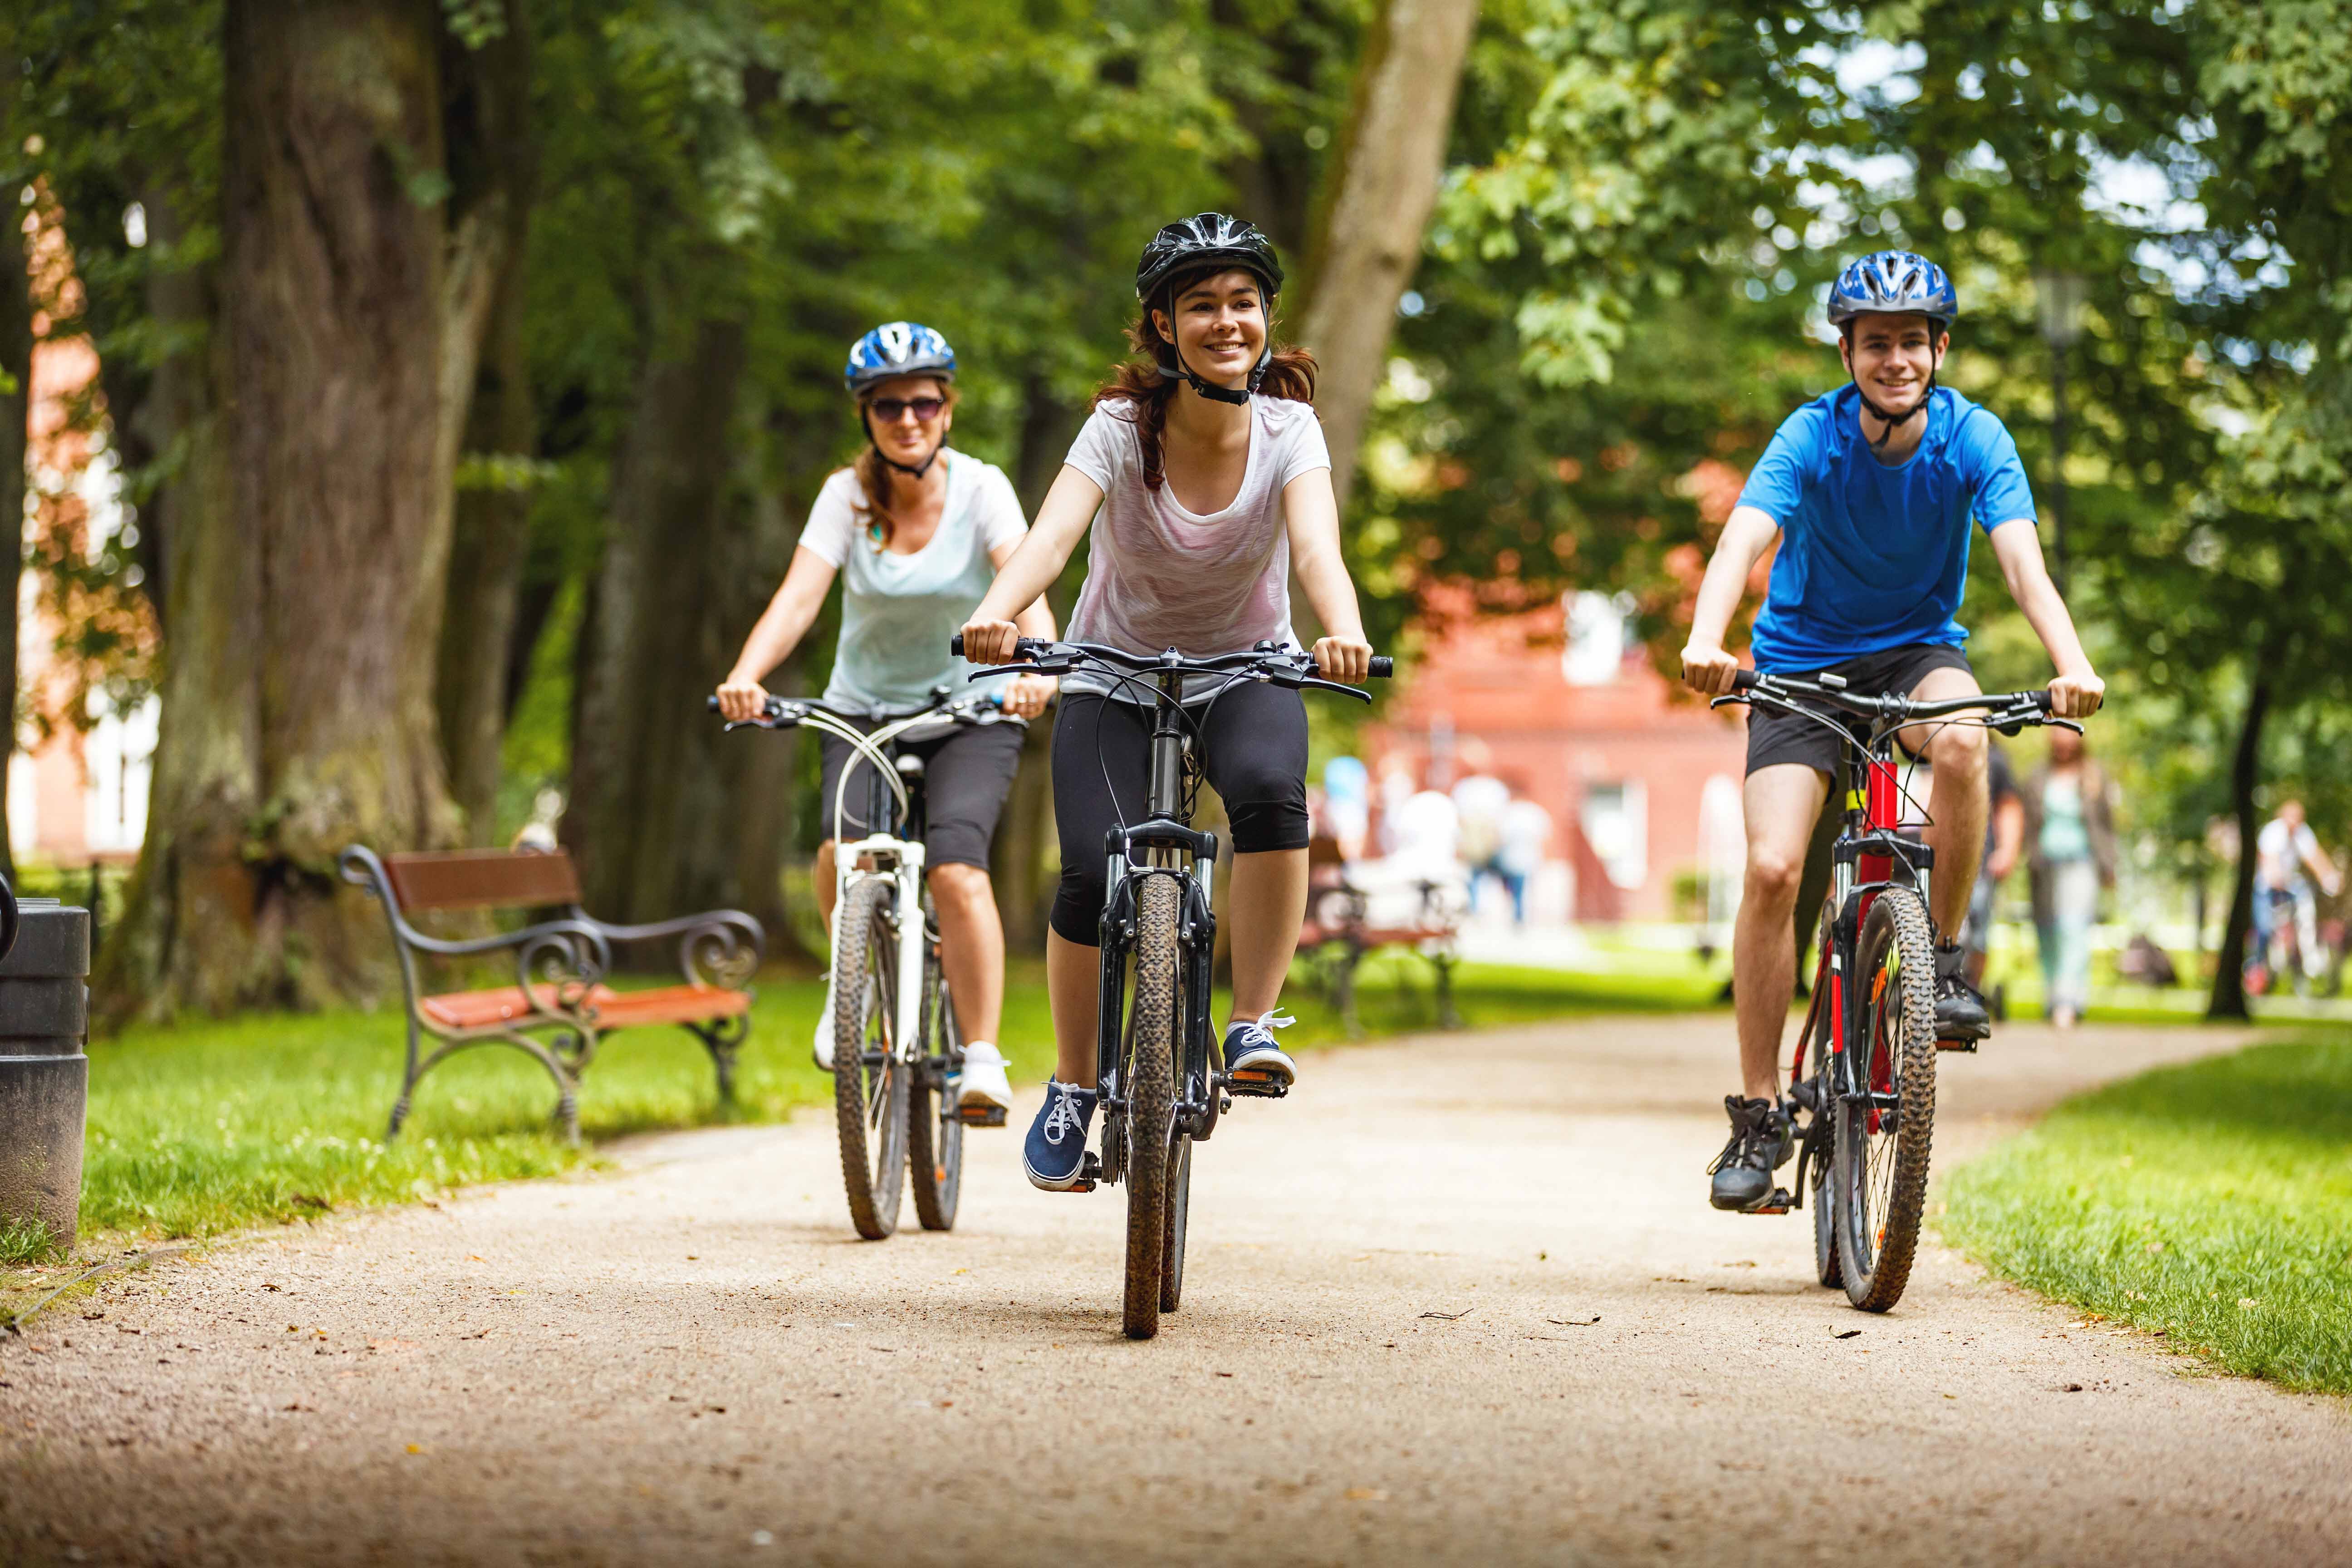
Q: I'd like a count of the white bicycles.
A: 1